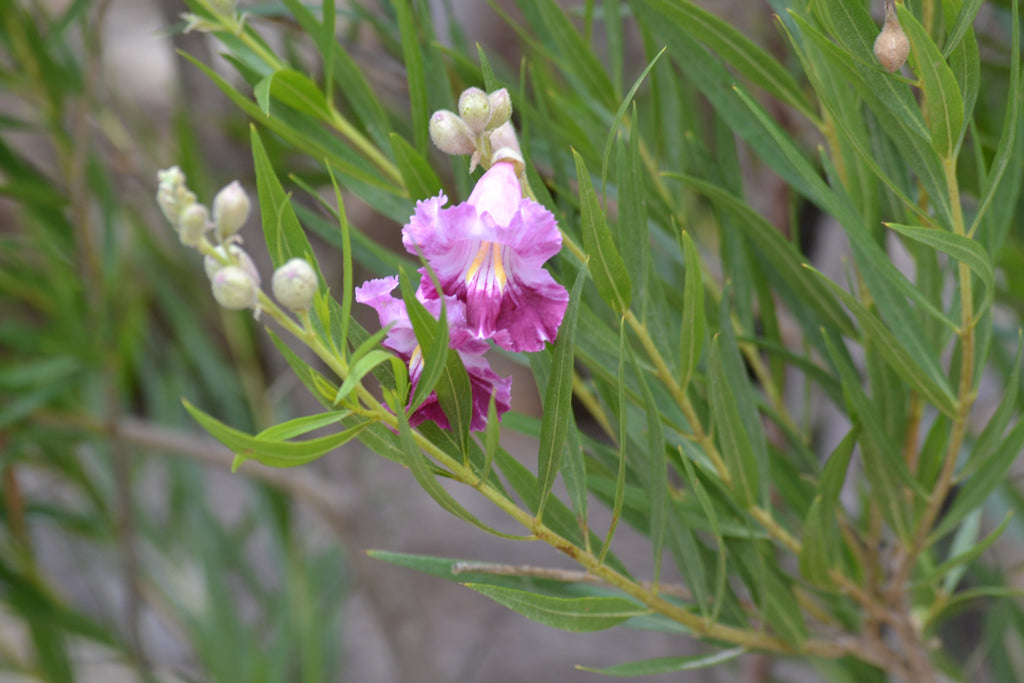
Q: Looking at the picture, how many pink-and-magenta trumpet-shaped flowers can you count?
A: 2